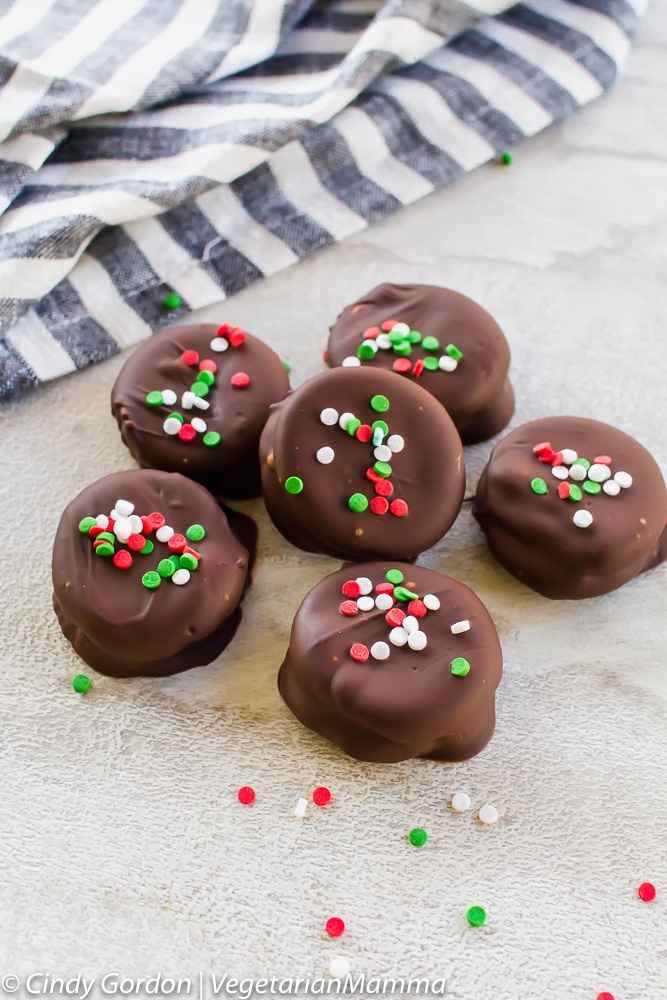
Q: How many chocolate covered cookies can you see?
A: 6